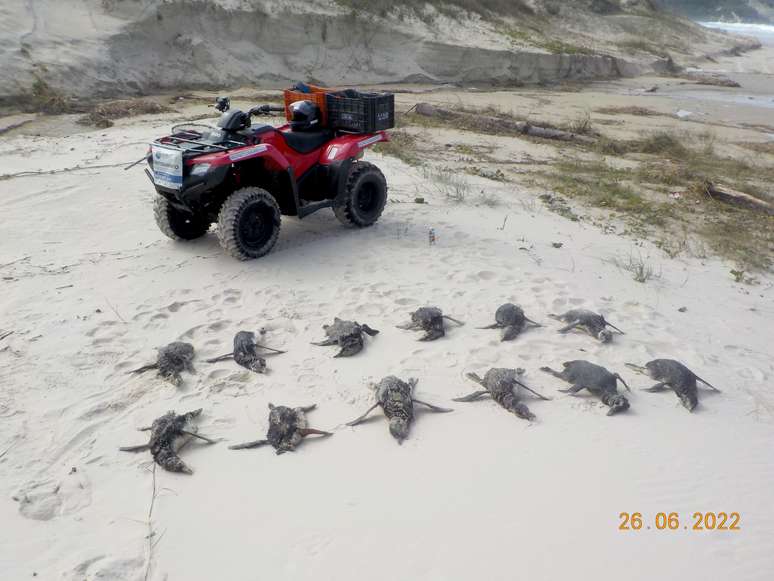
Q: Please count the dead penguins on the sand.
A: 12